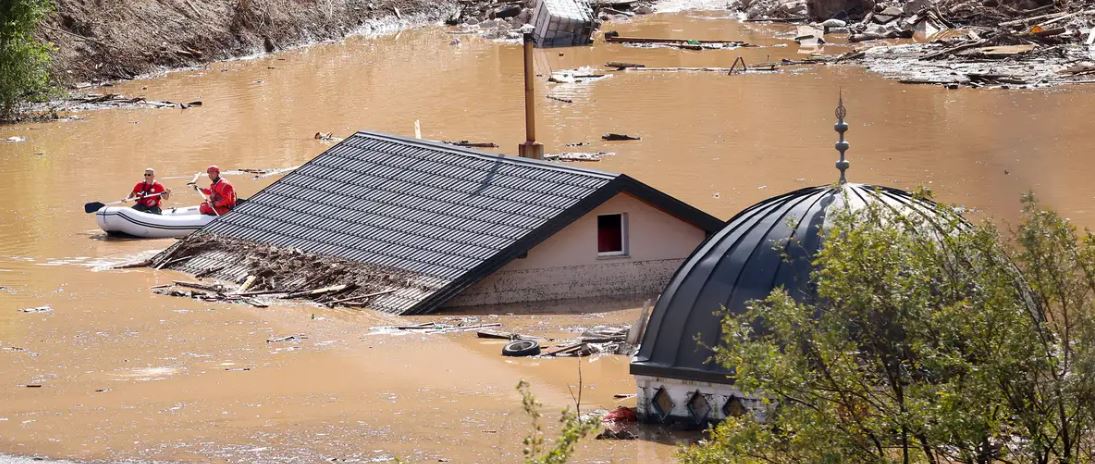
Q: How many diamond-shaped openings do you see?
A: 3